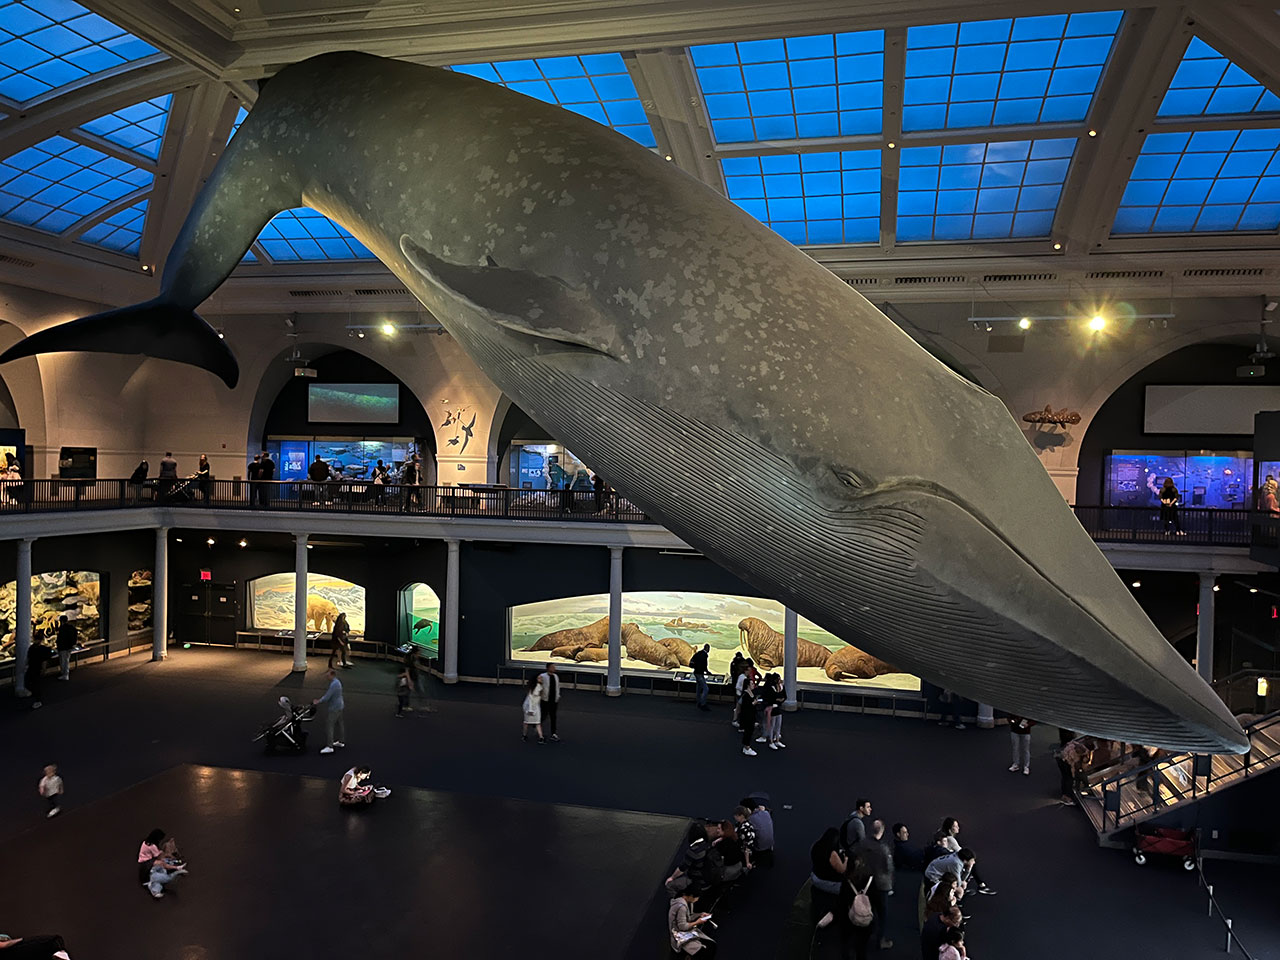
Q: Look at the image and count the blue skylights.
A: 14